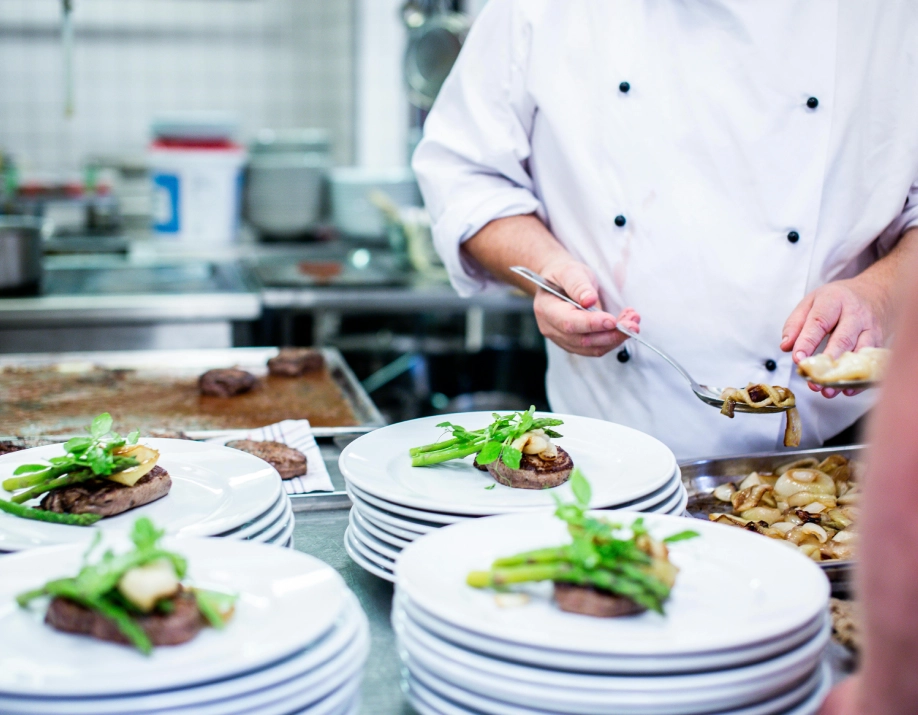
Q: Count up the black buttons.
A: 6